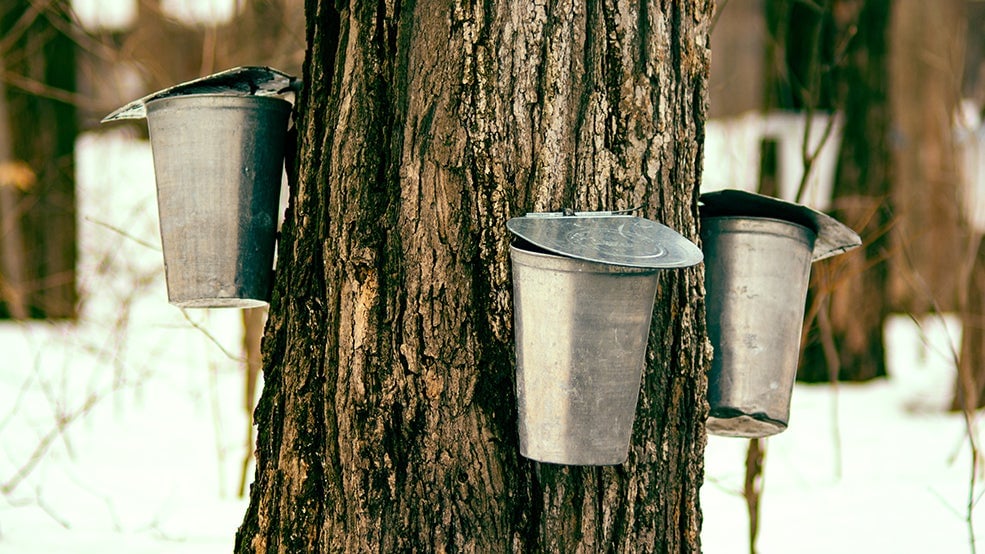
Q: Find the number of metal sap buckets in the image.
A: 3